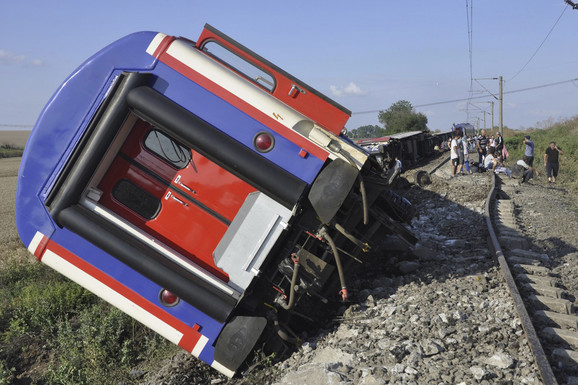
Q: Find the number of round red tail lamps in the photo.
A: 2